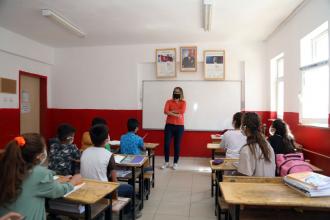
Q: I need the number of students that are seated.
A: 8